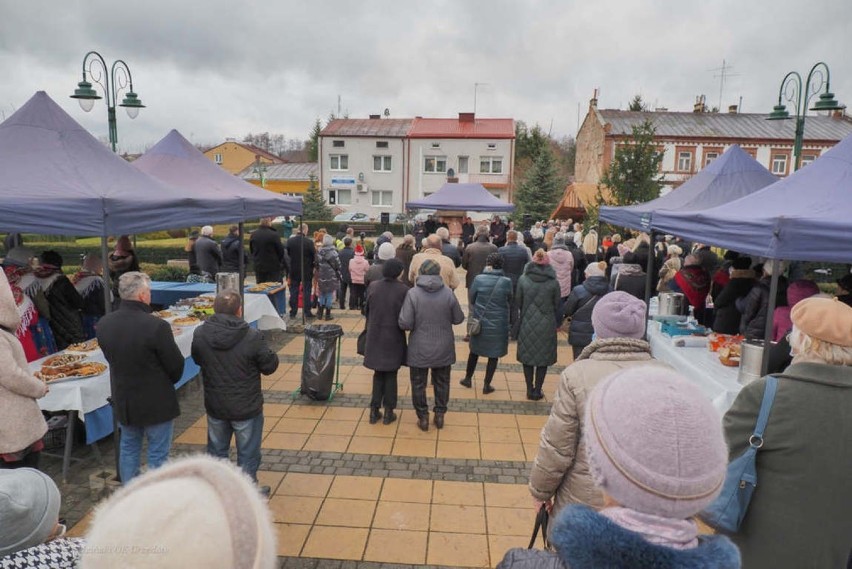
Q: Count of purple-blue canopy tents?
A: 5